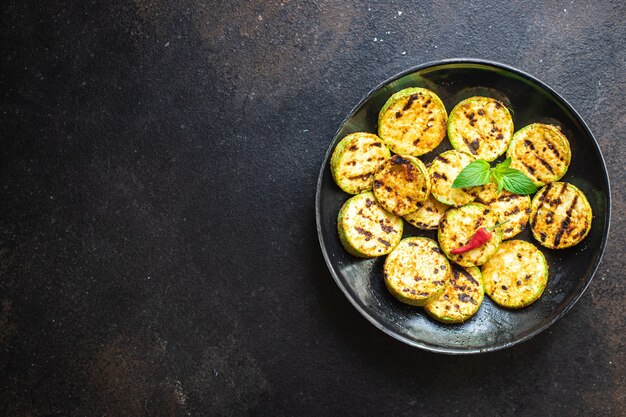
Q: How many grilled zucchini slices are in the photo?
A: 14